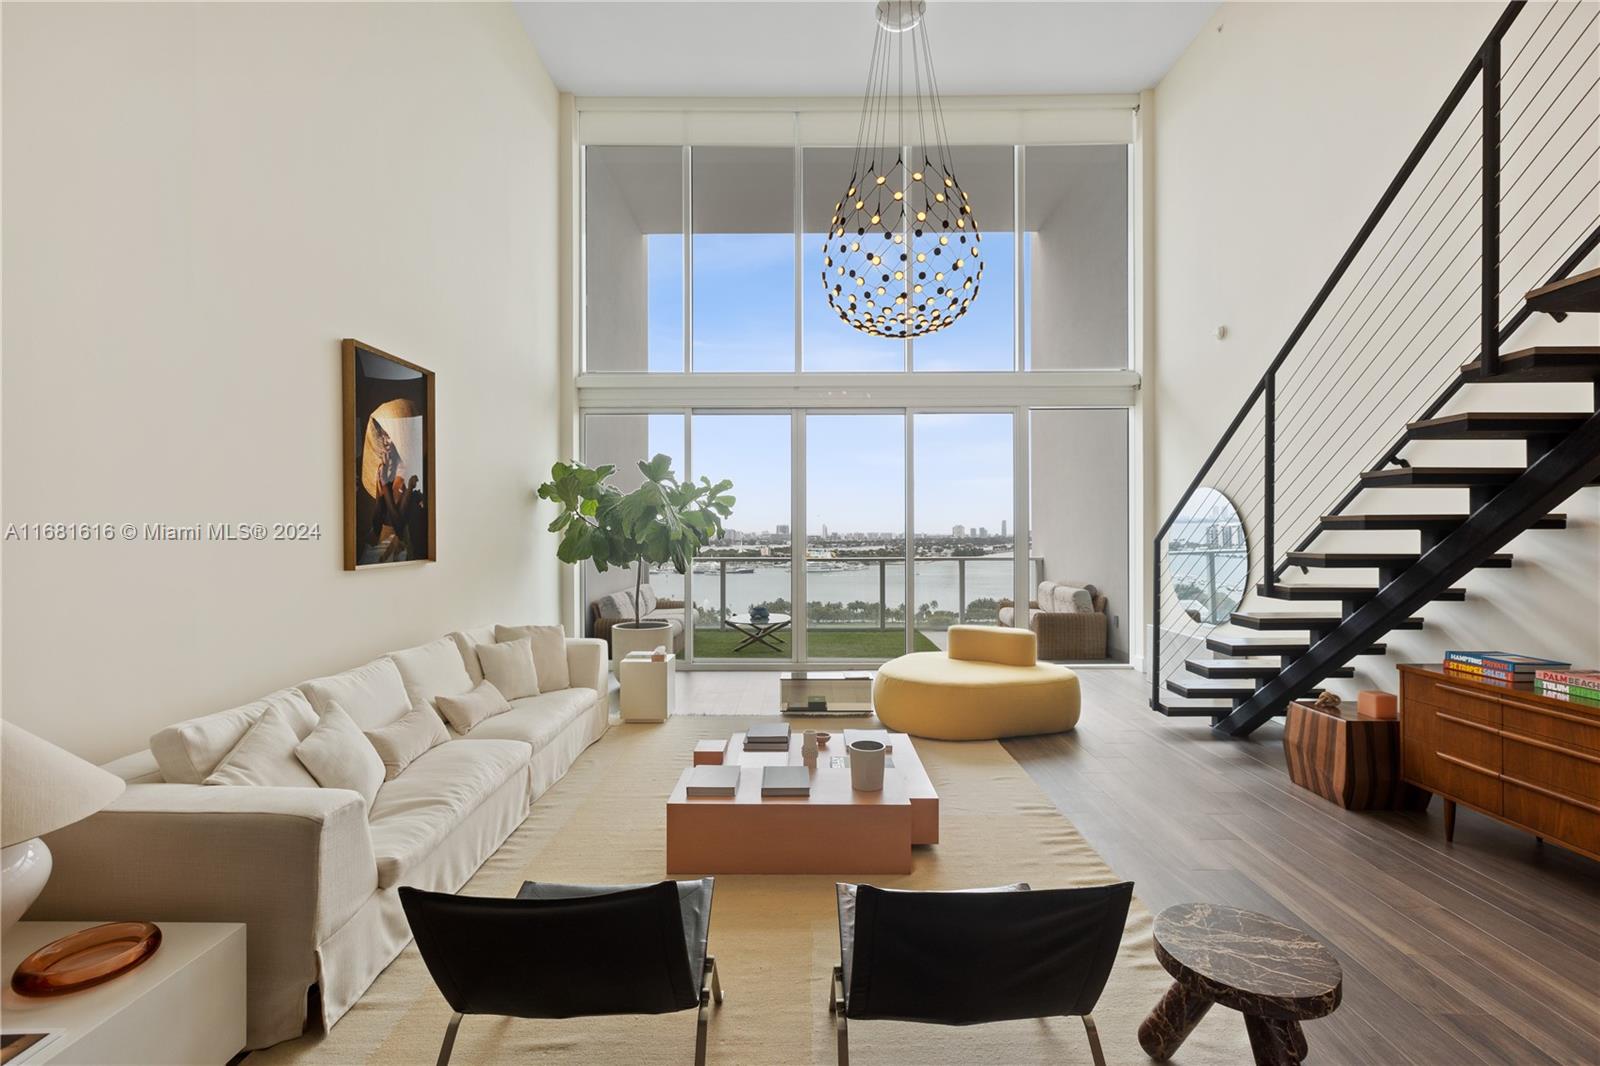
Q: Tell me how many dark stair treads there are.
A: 12